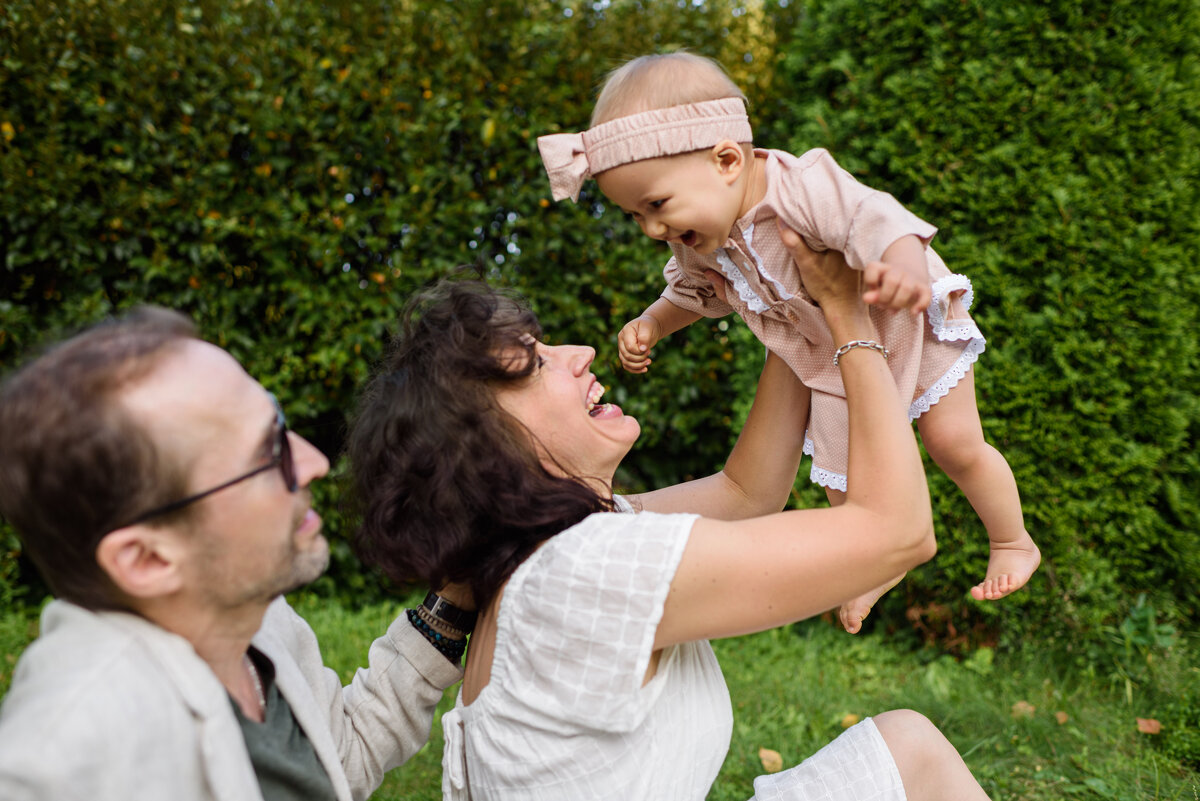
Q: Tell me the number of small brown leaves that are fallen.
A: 5